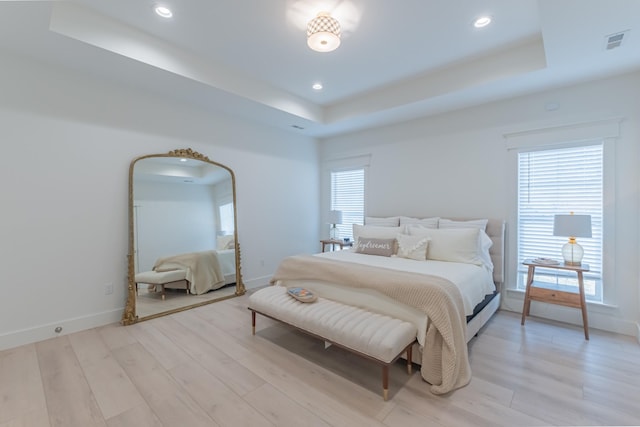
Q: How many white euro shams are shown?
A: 3